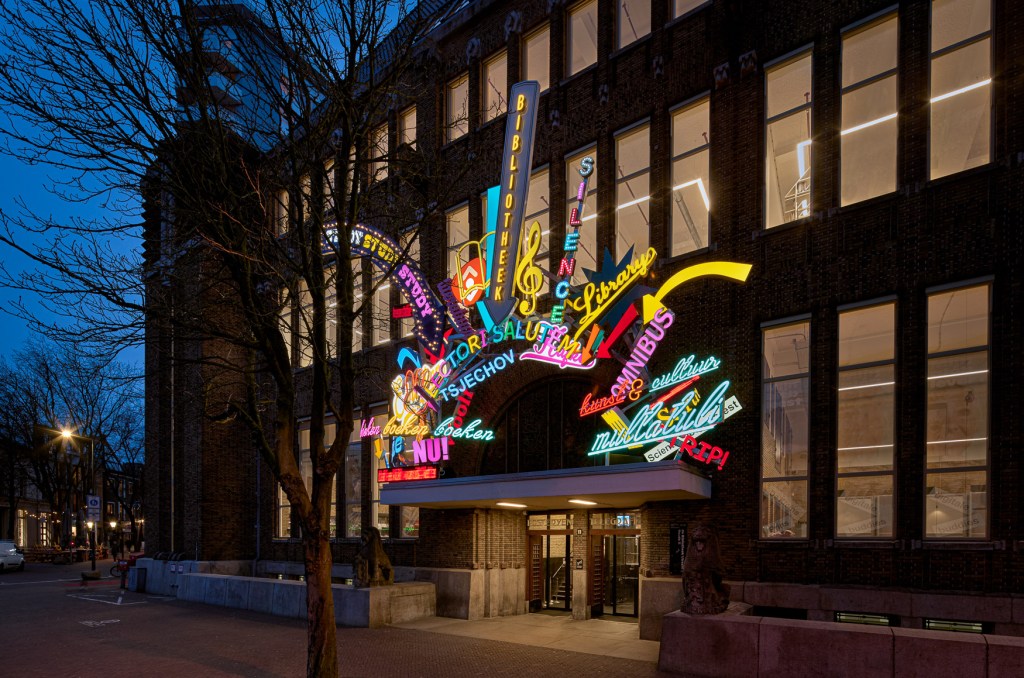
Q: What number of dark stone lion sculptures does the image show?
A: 2